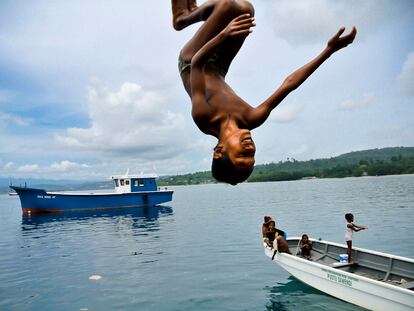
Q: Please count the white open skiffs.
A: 1